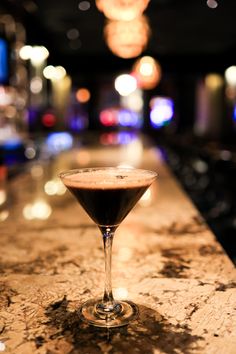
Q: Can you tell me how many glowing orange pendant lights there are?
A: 3